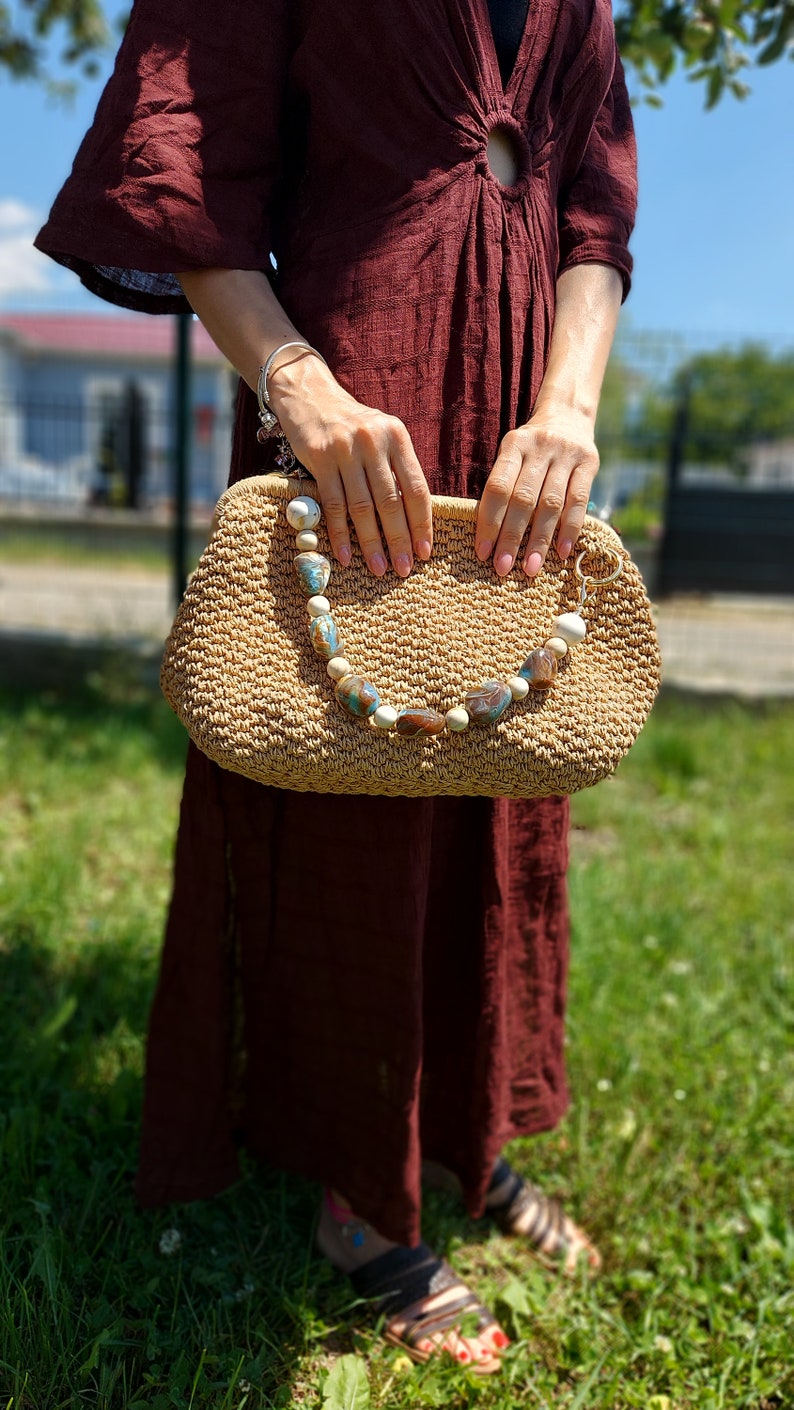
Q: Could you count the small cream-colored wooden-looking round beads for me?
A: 7